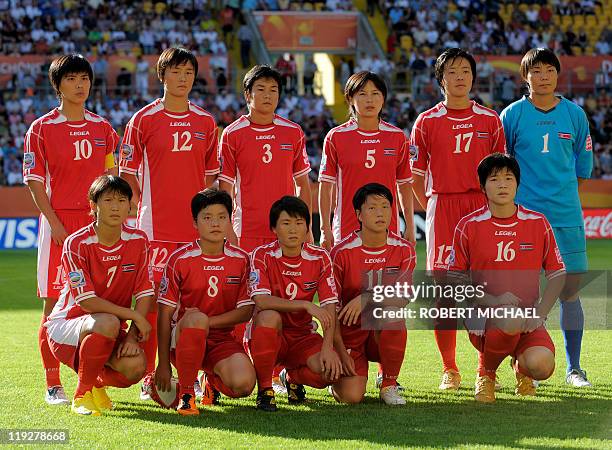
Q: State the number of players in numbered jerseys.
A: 11